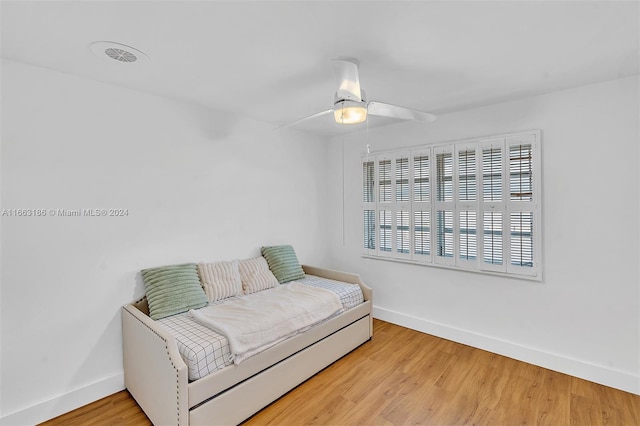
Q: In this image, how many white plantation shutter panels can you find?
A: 8